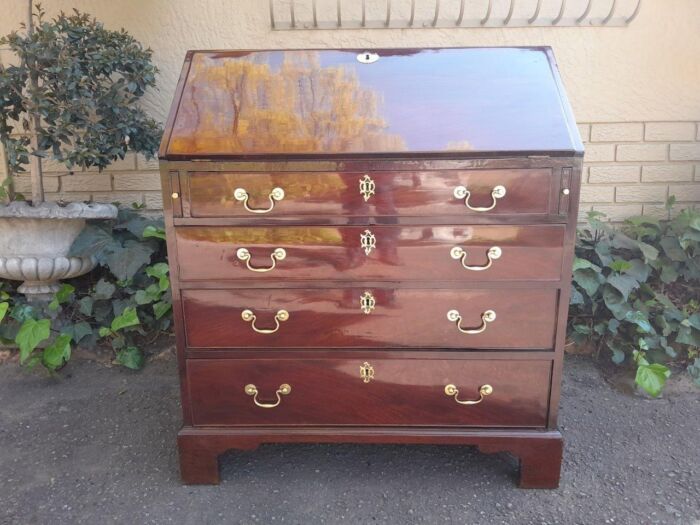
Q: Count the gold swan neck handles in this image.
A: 8